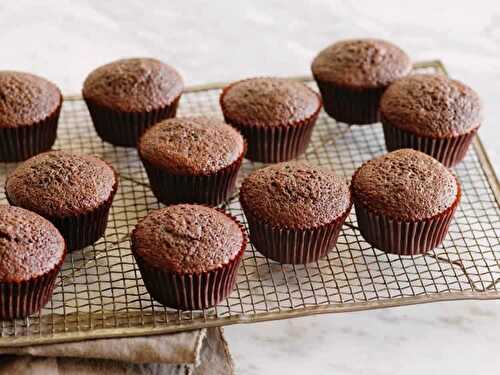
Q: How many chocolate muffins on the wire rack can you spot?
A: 11